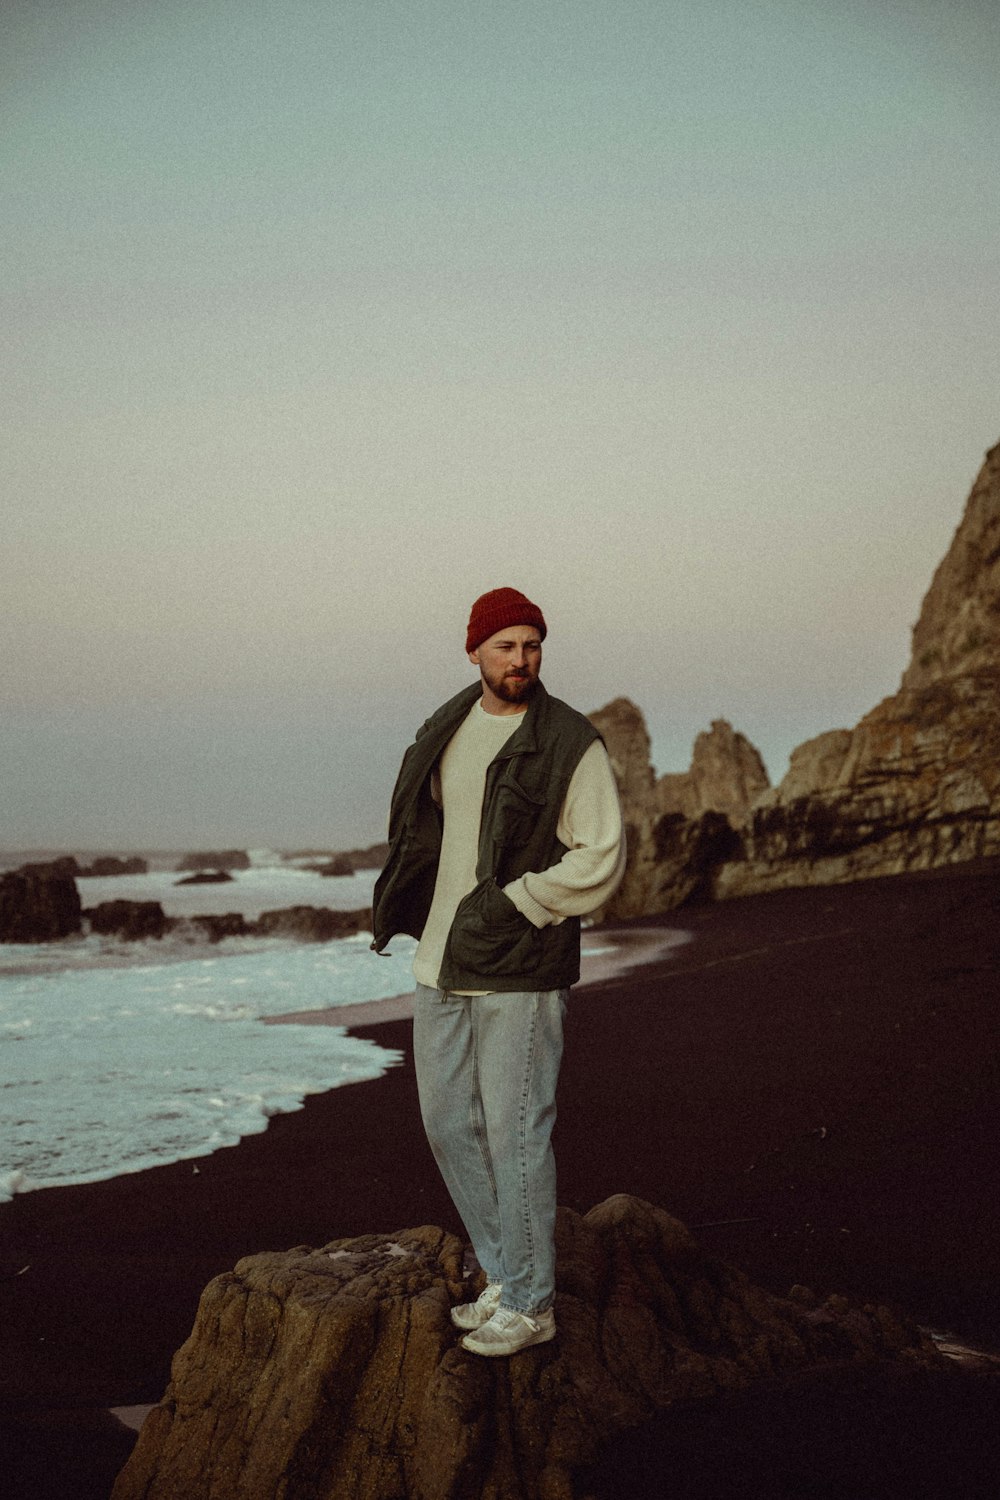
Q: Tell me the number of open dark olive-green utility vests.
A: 1